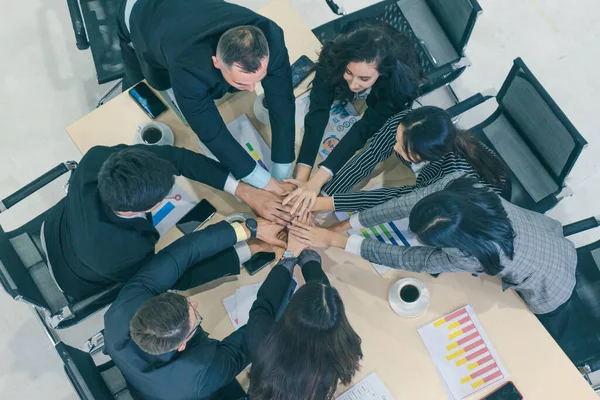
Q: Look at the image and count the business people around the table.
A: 7